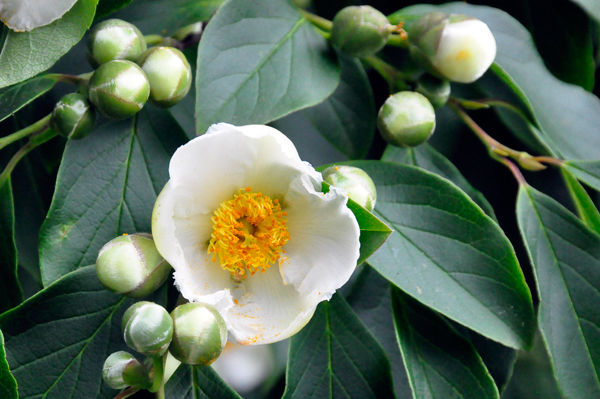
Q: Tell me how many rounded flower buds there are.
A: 13